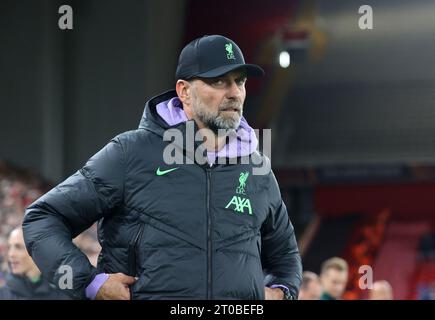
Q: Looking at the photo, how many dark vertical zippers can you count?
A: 1